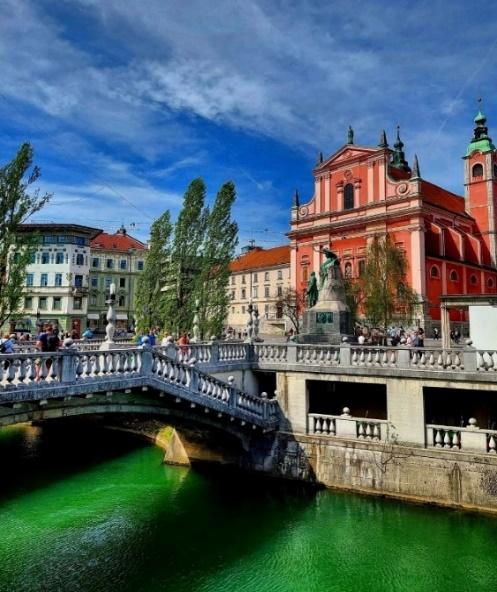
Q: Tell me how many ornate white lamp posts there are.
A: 4